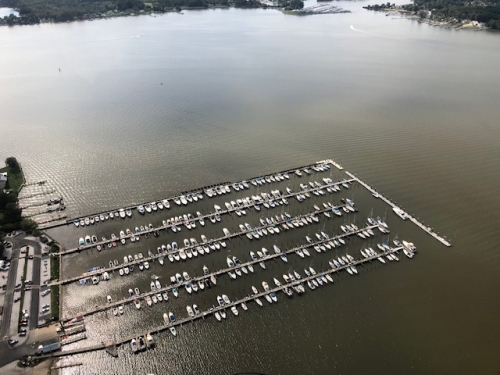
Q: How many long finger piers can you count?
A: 5